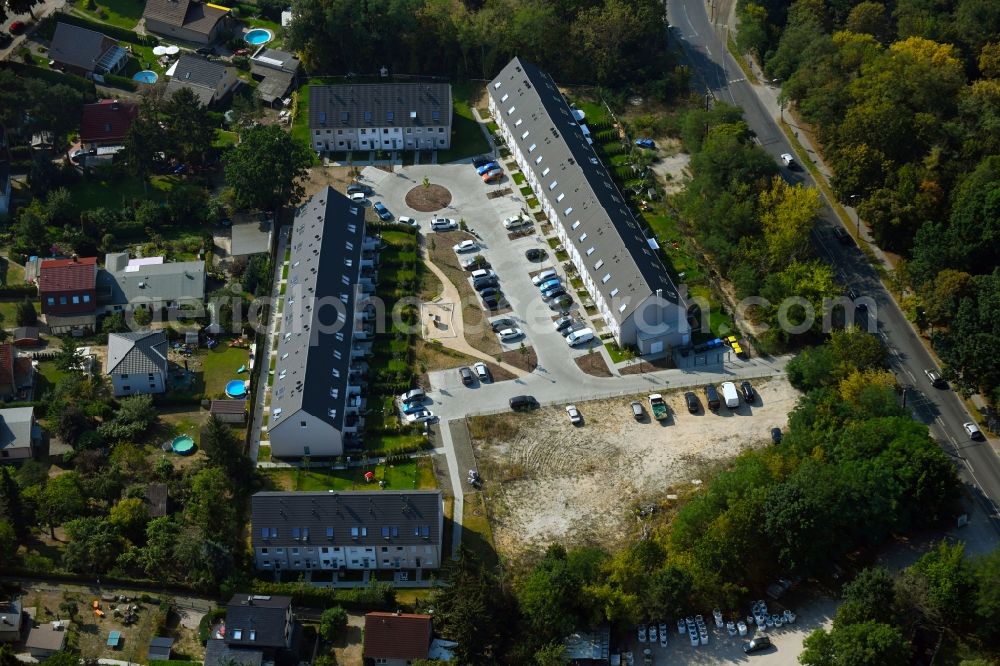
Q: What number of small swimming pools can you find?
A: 4